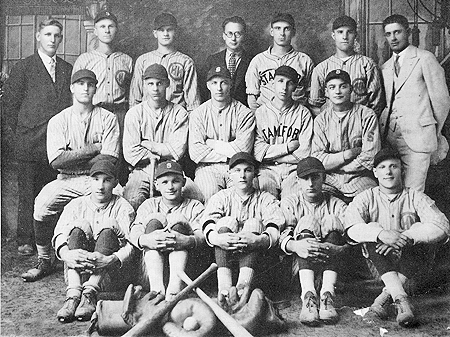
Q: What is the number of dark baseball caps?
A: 14